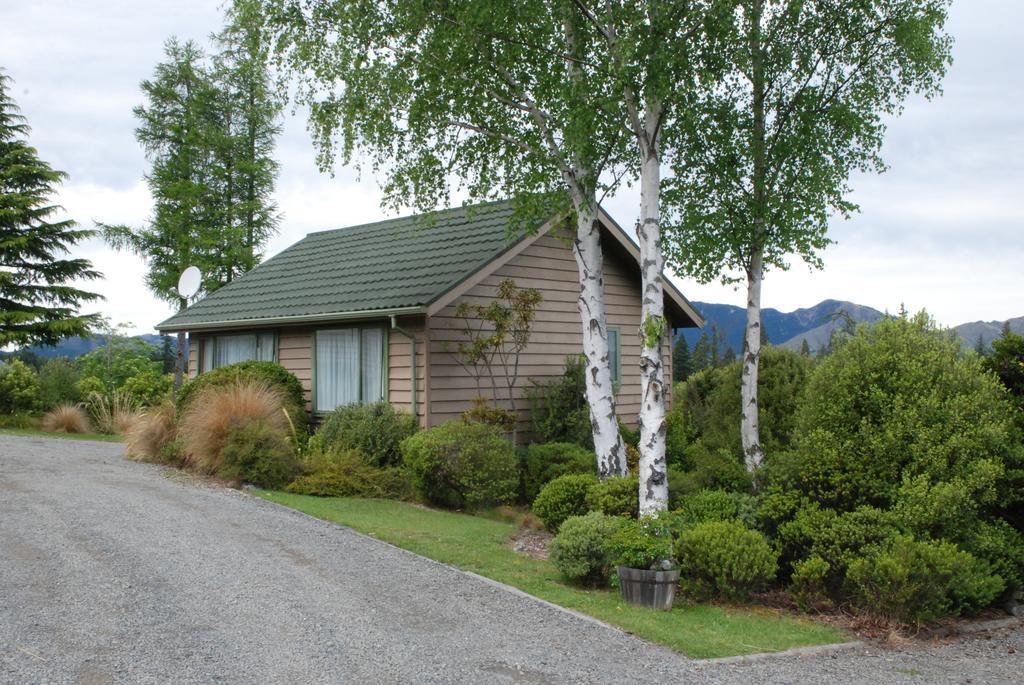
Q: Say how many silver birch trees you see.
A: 3